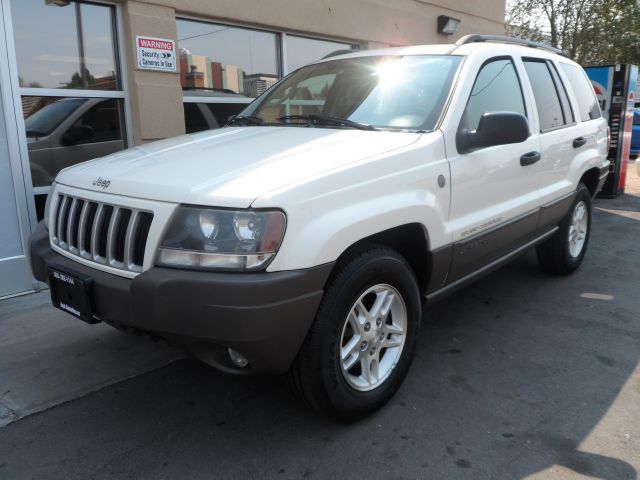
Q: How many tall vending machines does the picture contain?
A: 1